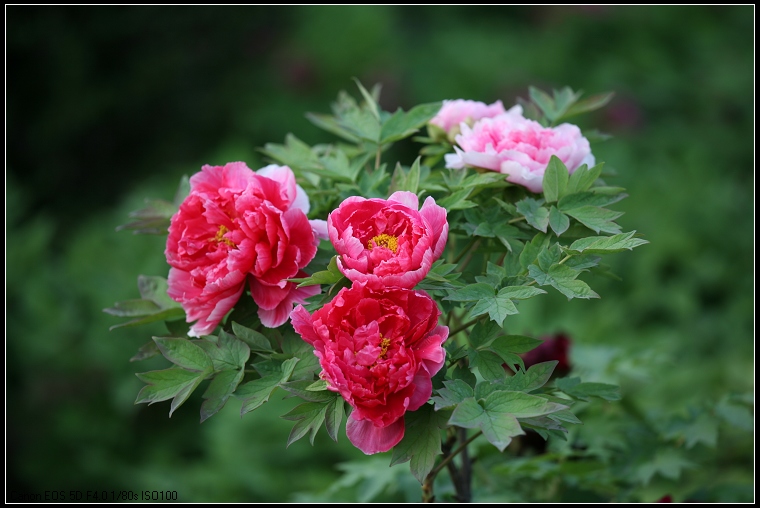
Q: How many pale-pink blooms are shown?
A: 2